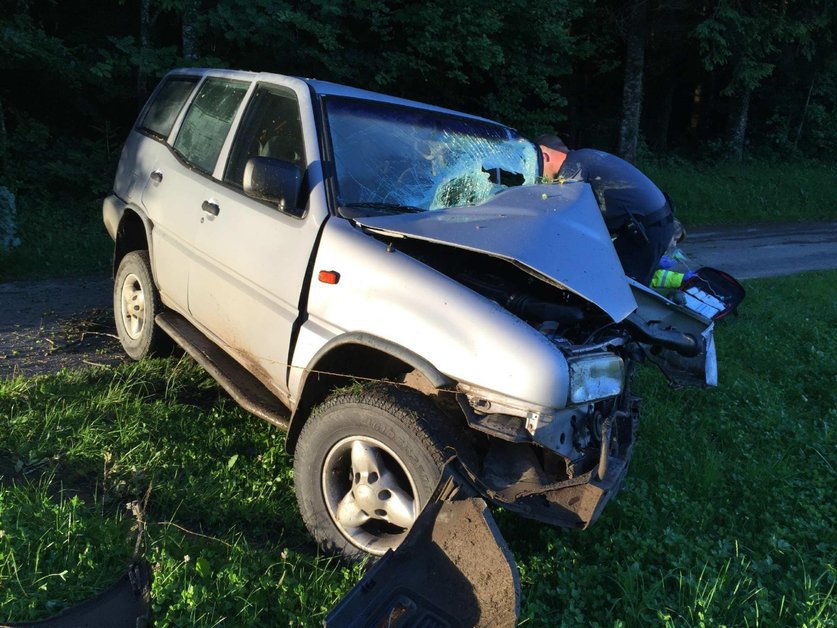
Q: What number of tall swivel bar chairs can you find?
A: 0